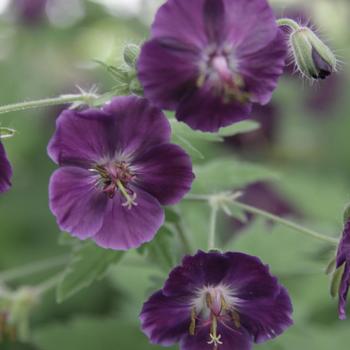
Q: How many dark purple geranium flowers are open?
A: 3